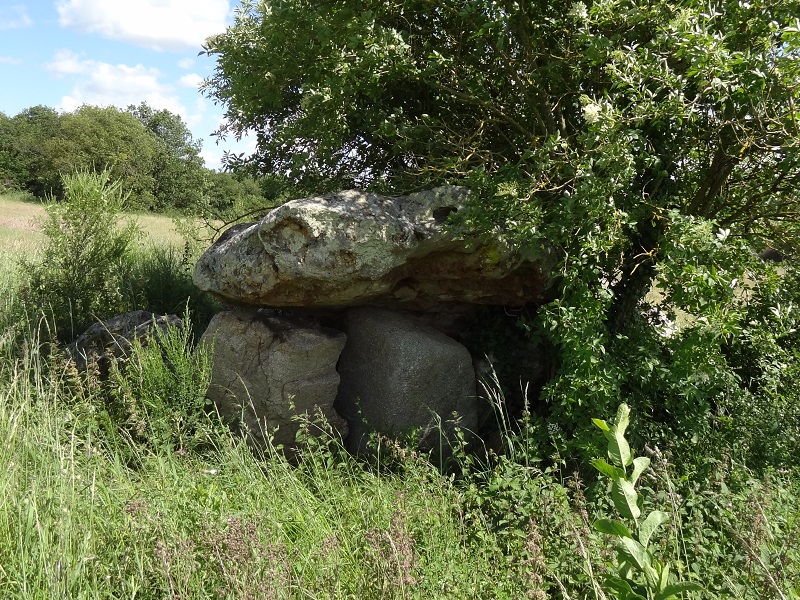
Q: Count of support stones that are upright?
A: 2